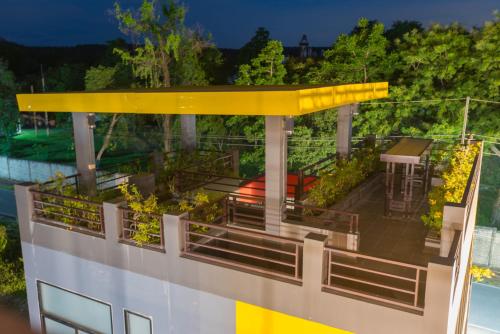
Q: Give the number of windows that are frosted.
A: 2